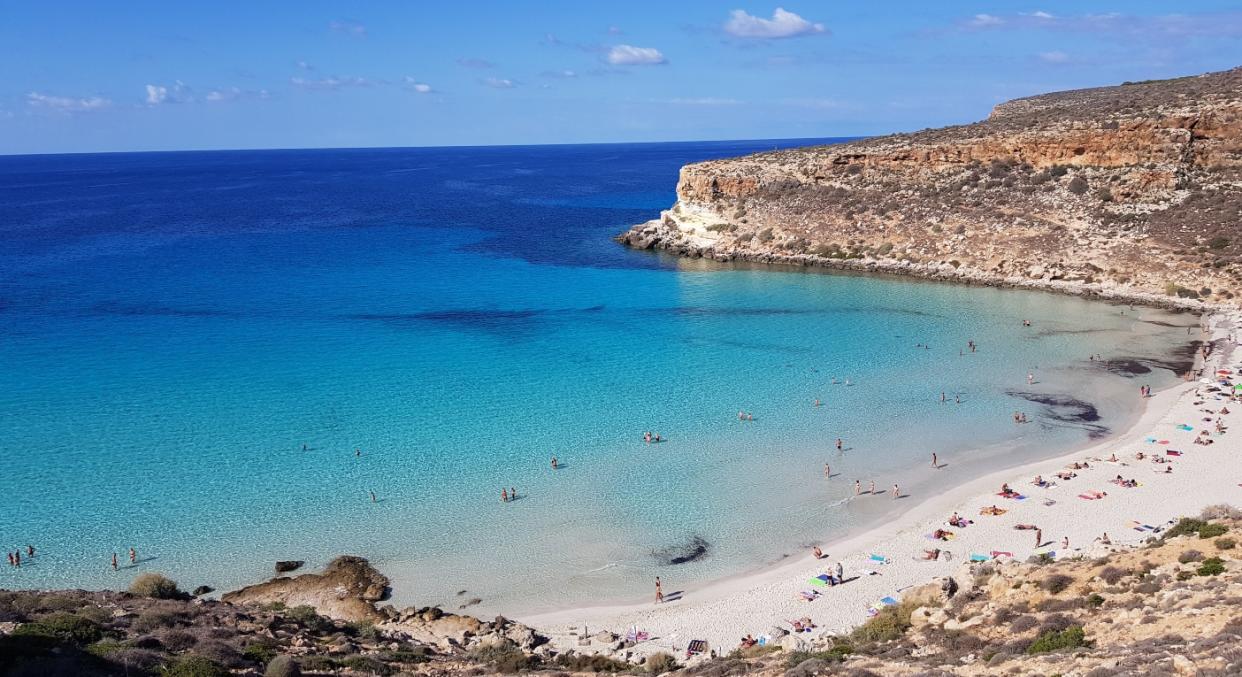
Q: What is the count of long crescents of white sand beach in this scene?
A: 1